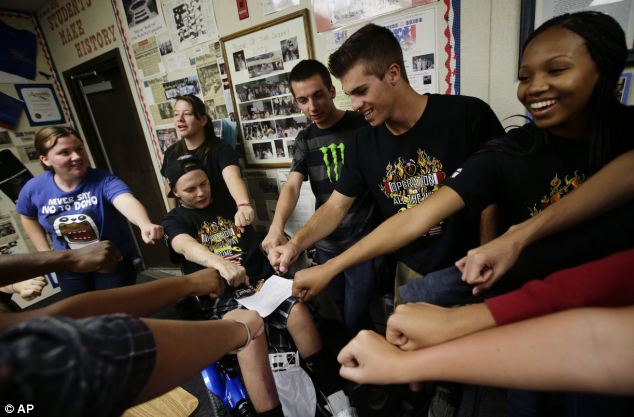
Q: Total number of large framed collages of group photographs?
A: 1